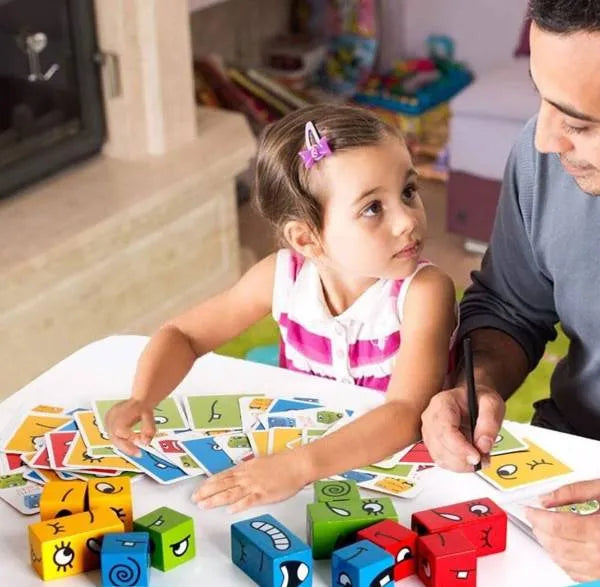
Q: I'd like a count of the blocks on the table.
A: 12